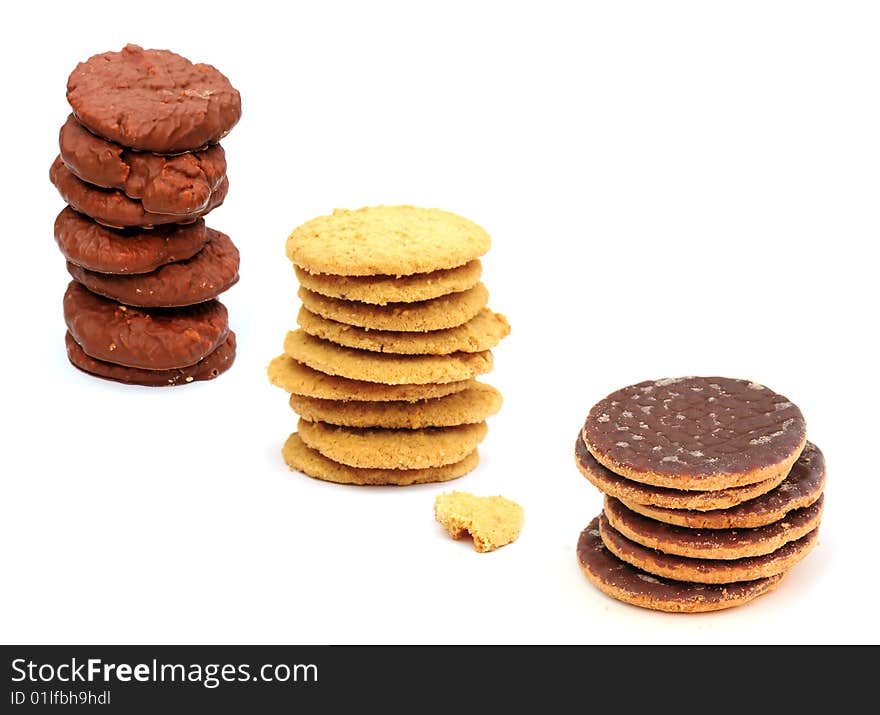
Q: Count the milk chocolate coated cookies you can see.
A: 7